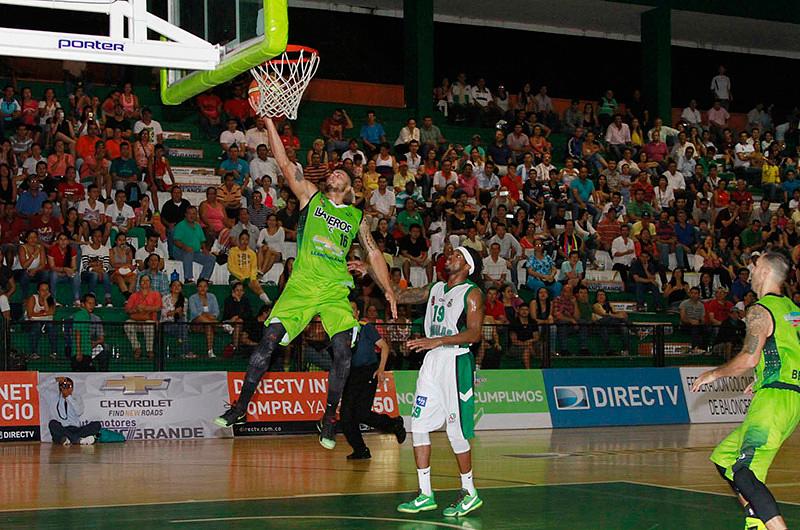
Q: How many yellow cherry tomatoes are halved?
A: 0